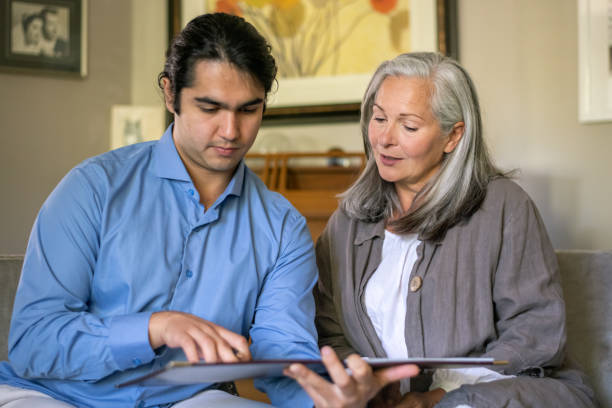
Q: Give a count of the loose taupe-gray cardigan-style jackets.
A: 1